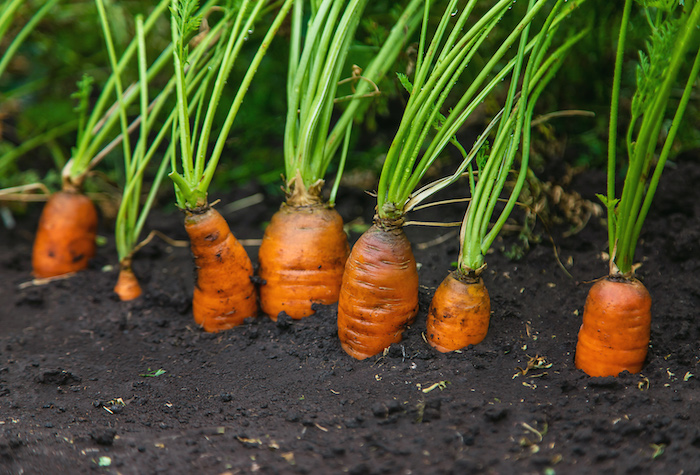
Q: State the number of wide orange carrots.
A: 6